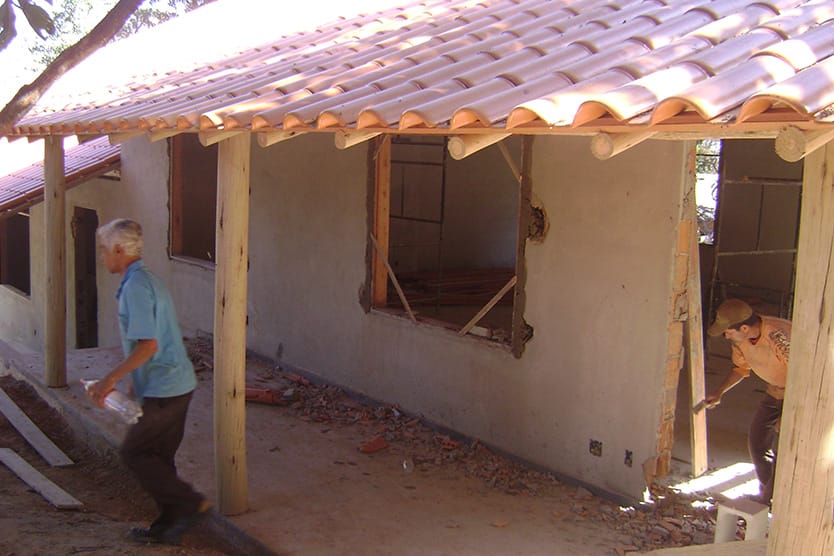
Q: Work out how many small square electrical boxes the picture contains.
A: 2